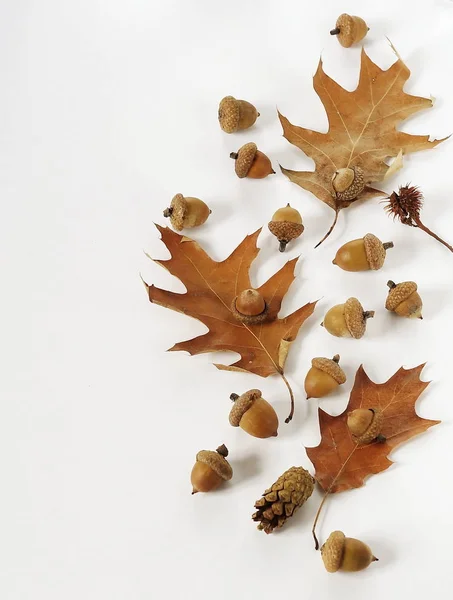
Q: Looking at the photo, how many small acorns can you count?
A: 15